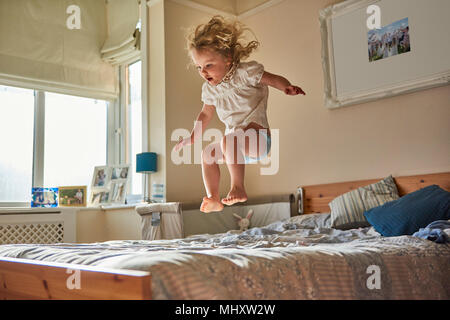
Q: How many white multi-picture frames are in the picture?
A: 1